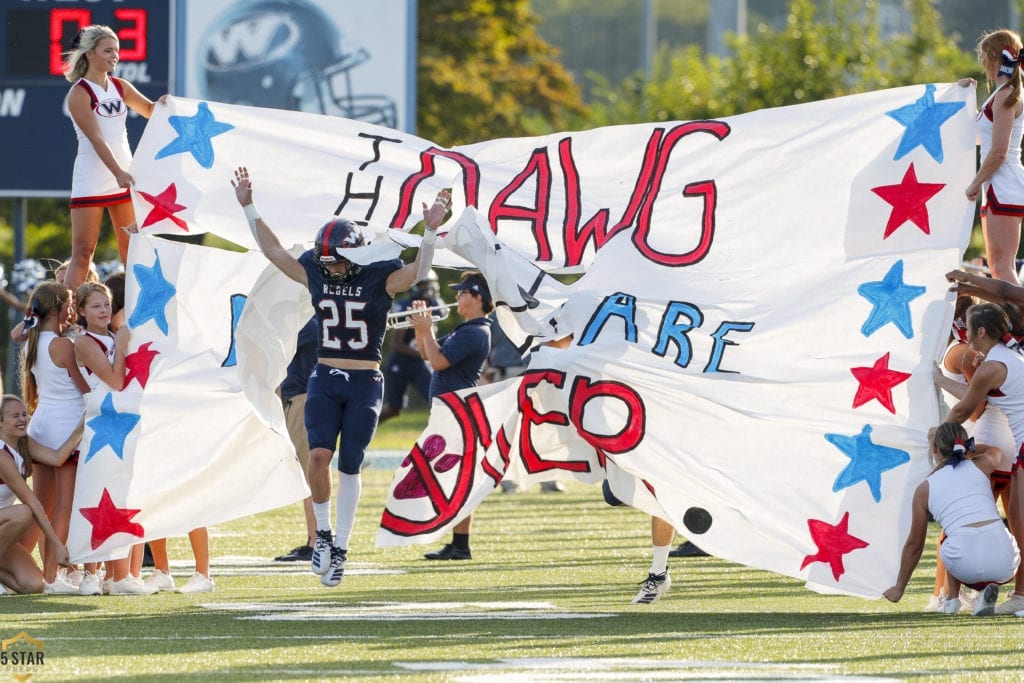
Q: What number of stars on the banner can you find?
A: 12